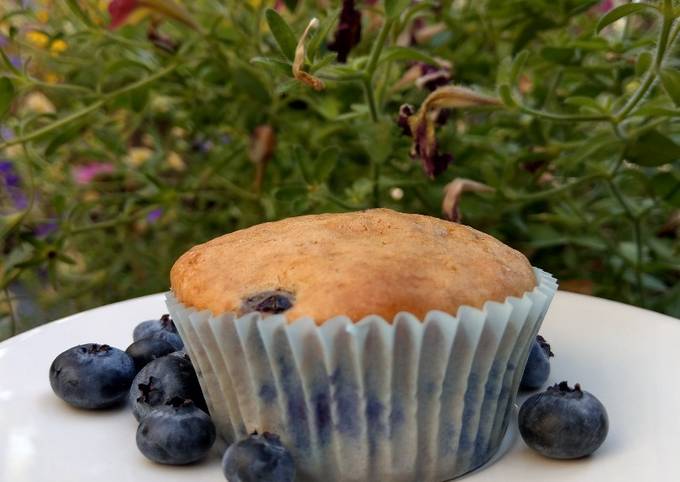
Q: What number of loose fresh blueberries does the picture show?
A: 8